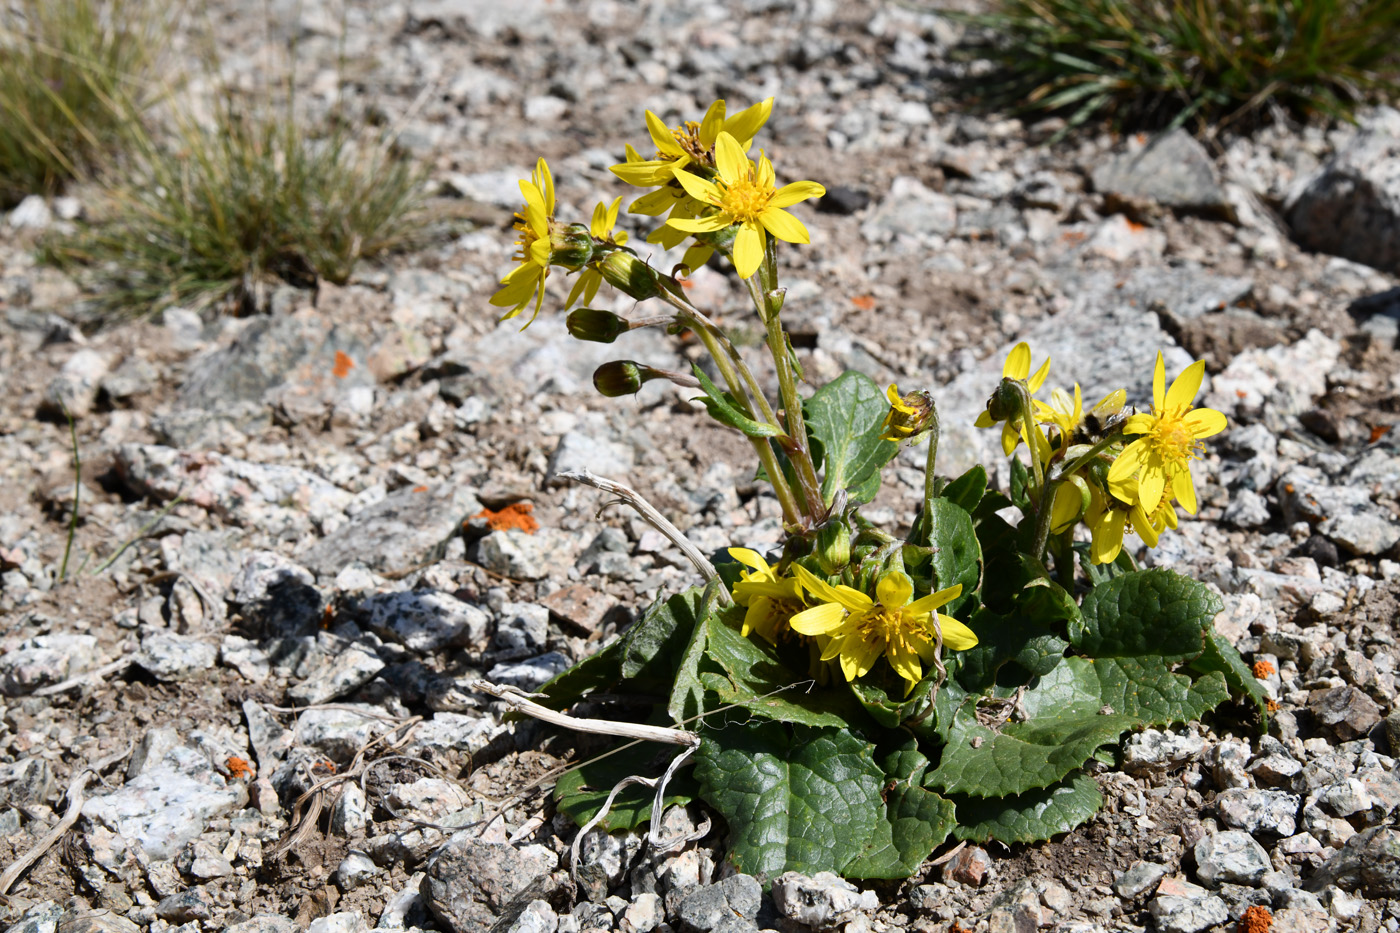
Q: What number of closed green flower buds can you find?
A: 4